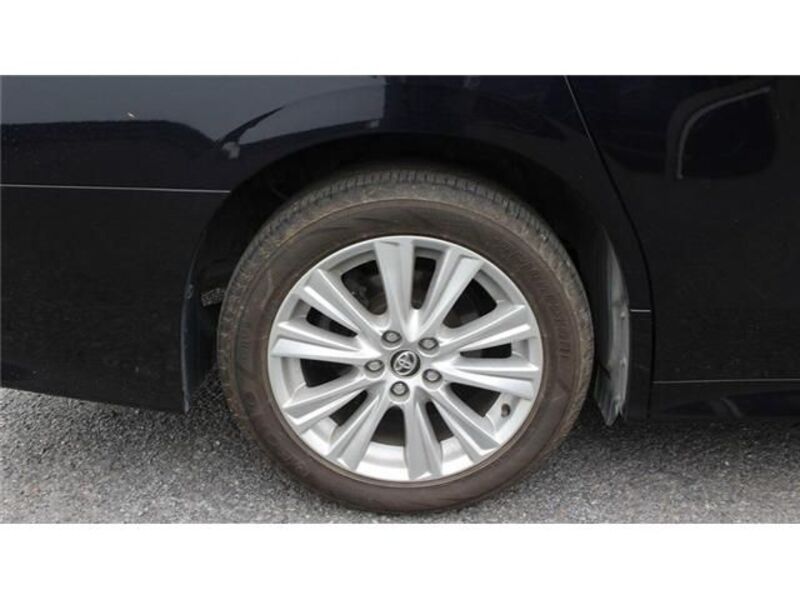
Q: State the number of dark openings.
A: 10